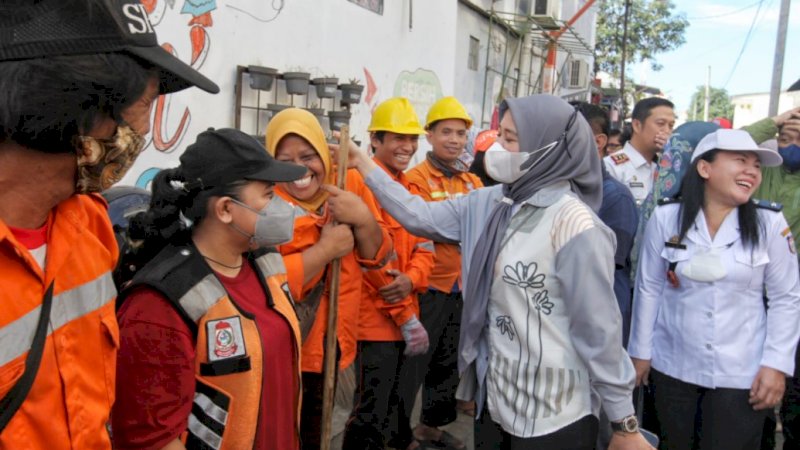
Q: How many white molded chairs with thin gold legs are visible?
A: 0